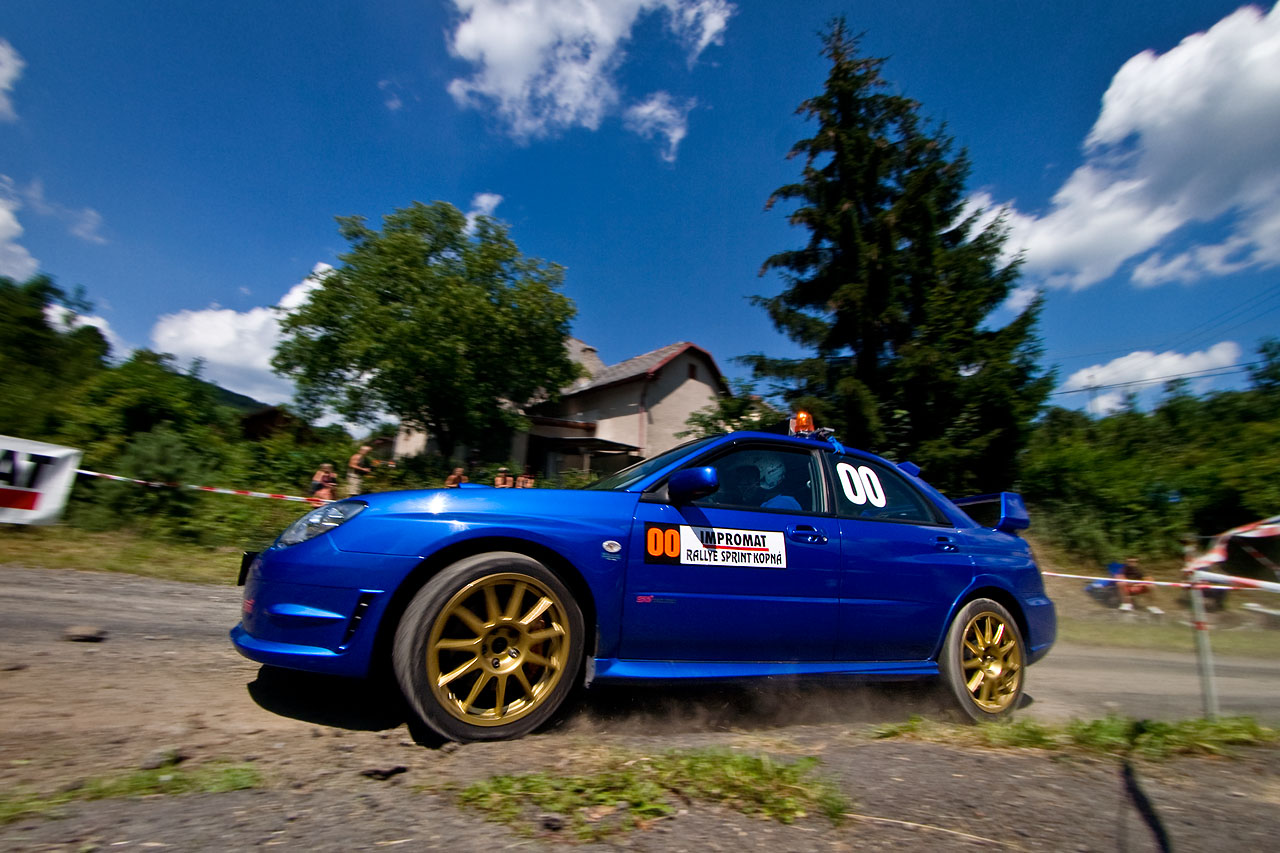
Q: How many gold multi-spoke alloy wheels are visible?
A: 2